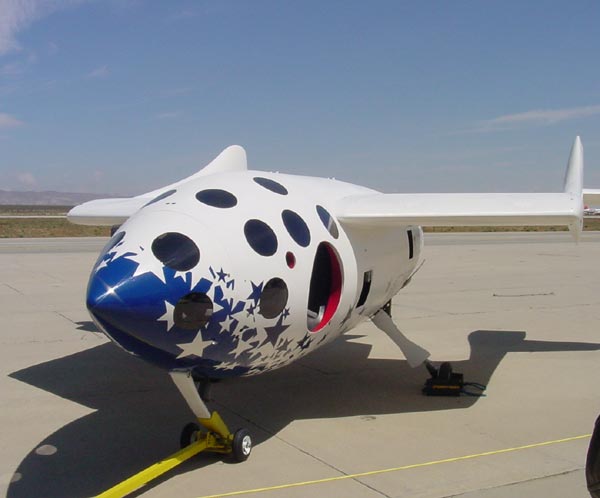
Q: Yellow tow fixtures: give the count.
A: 1